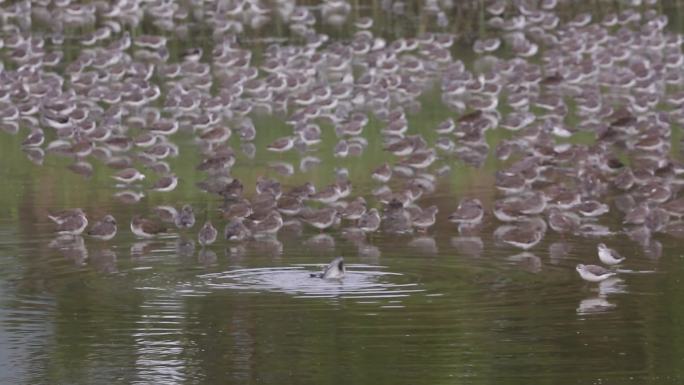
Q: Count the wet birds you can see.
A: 1